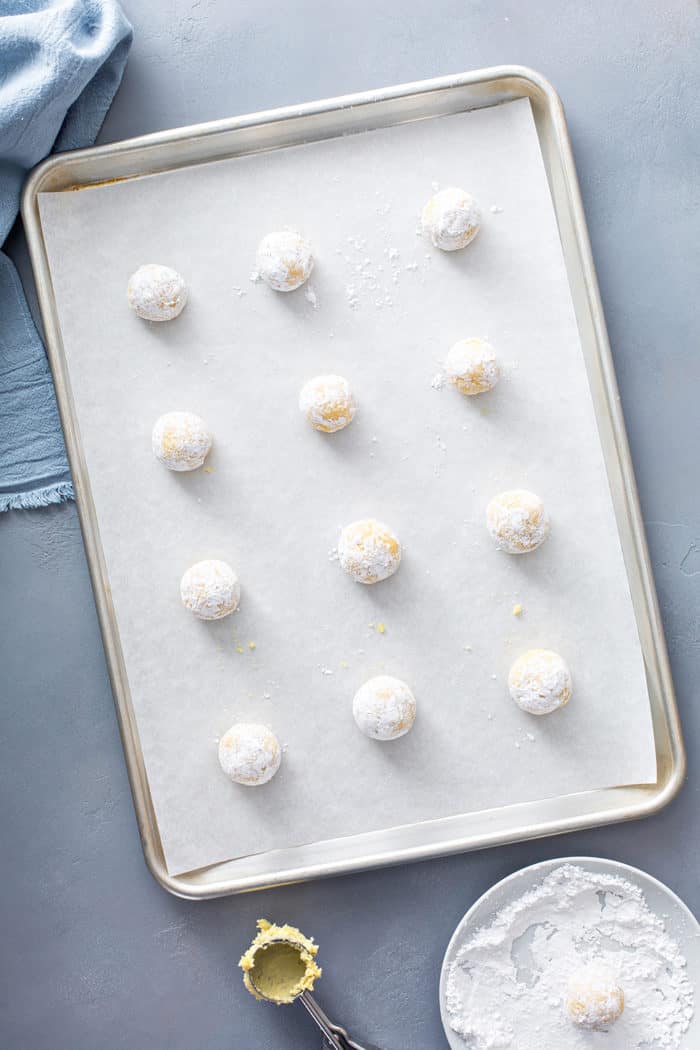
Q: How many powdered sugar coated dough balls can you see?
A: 13